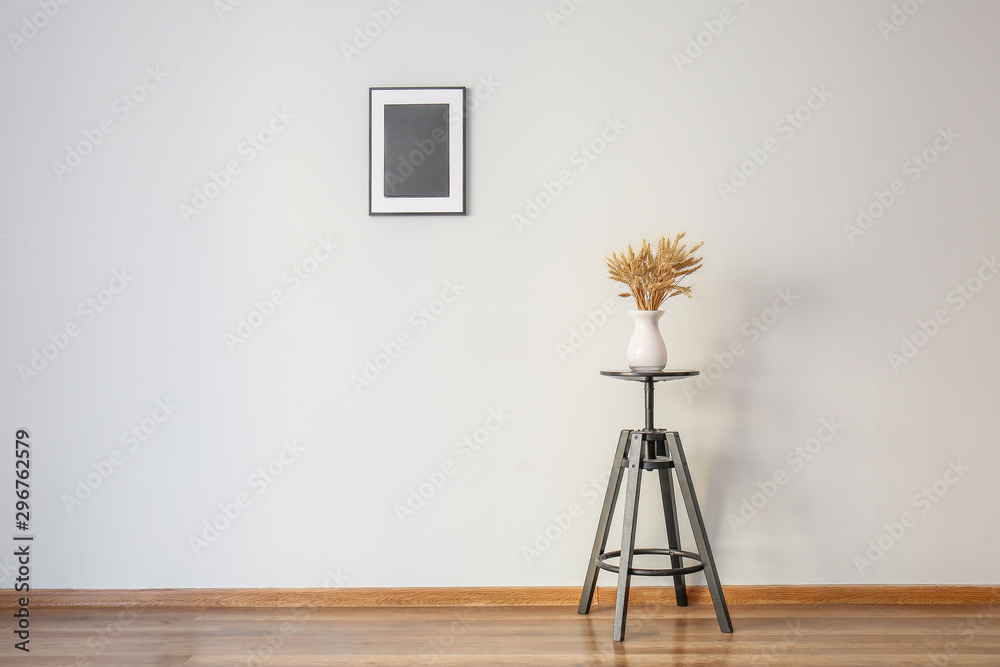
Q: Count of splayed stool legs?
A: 4